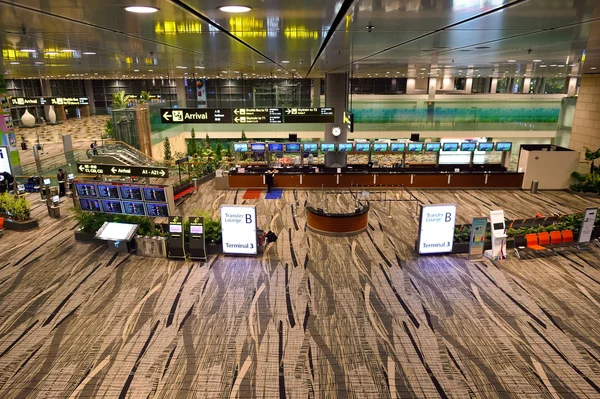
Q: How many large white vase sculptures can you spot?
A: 2